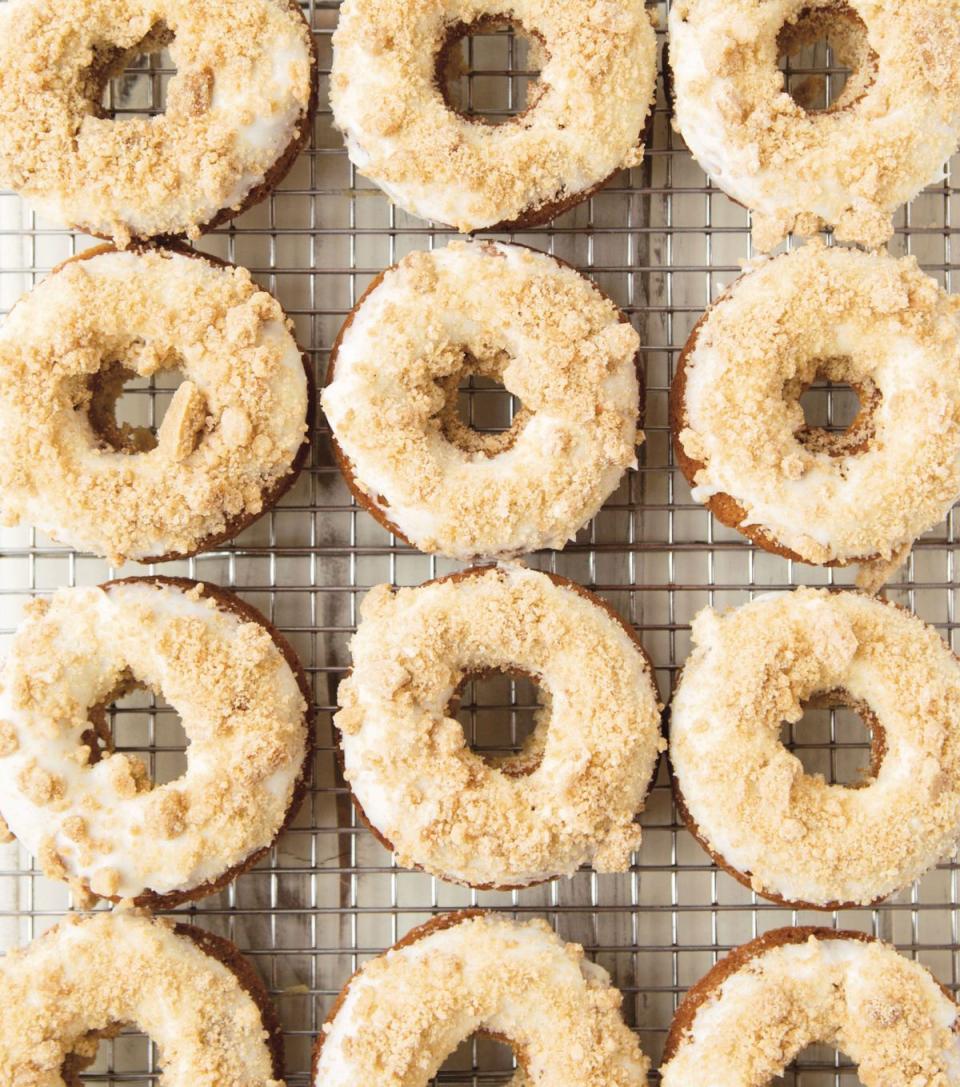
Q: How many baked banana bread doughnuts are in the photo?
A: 12